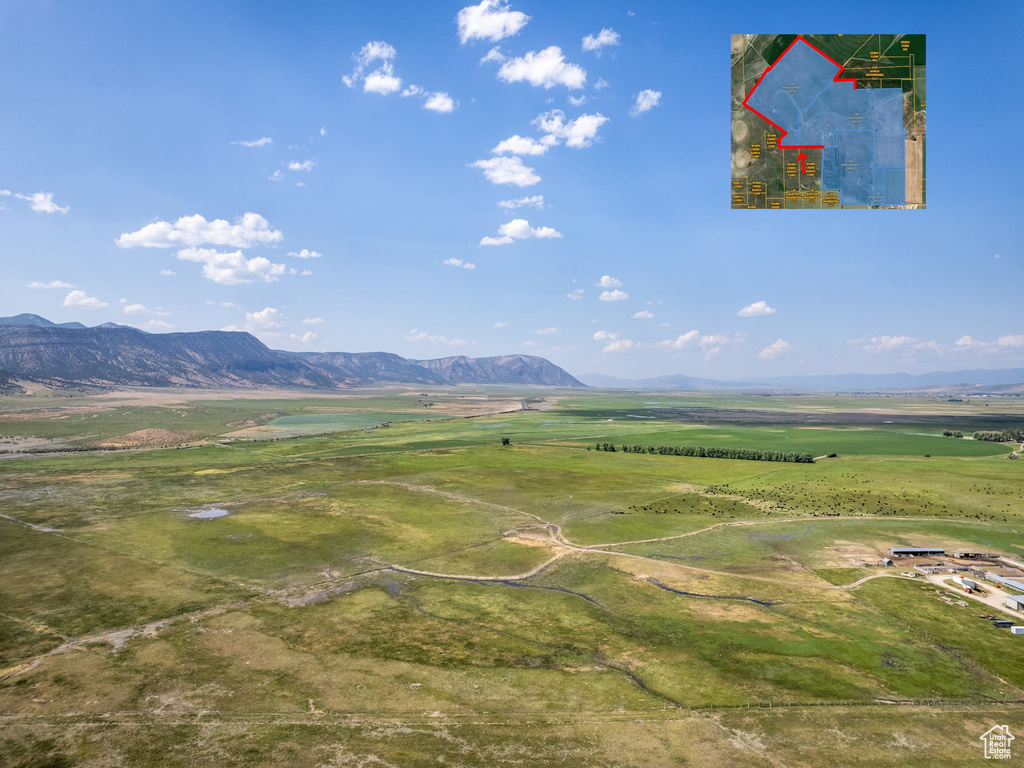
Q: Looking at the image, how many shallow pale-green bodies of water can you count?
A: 1